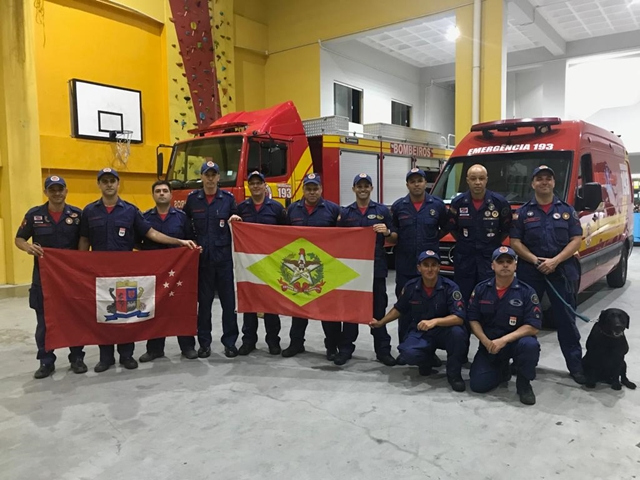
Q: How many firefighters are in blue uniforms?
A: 12